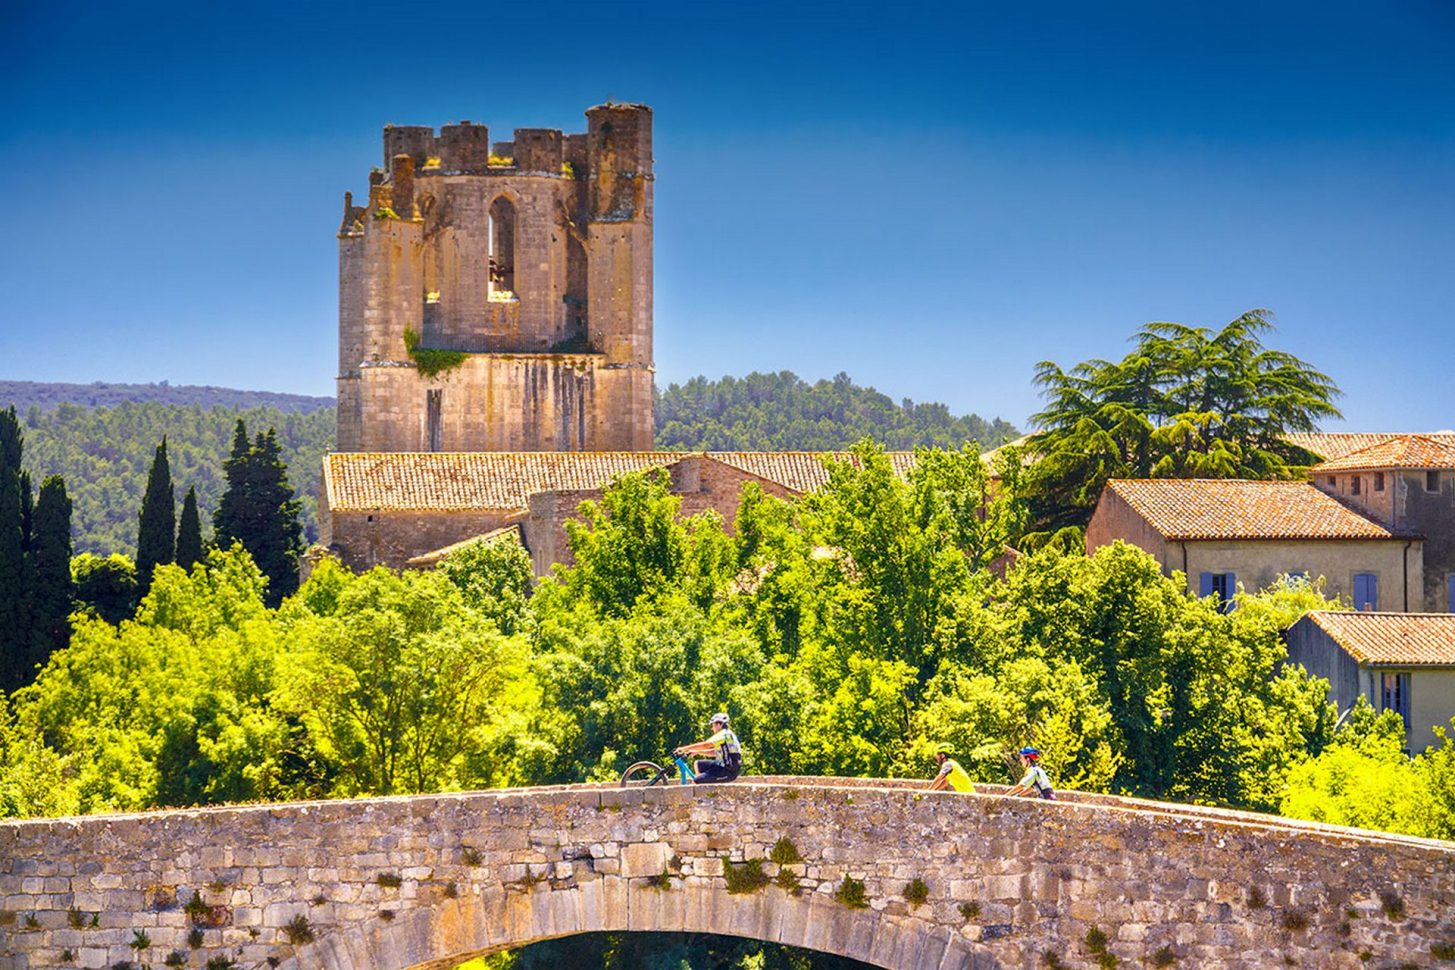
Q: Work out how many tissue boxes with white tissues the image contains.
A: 0